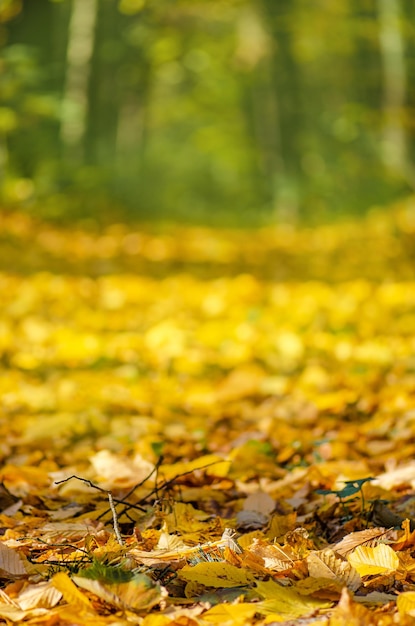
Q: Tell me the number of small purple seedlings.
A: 0